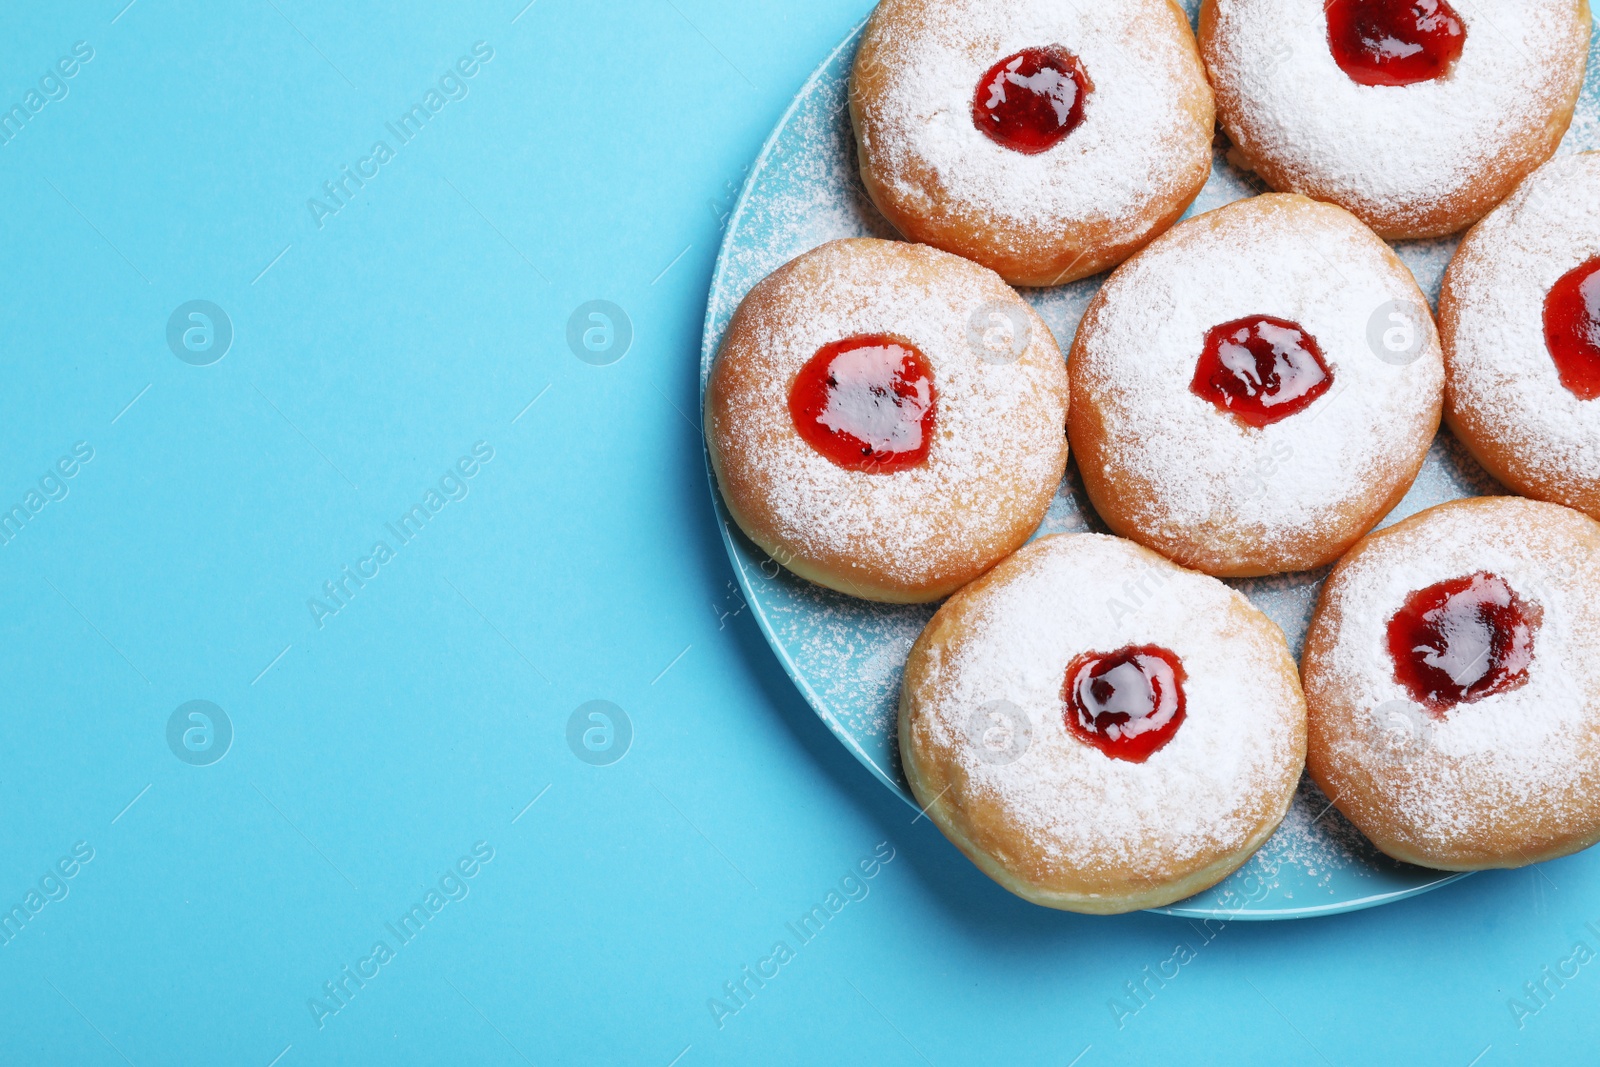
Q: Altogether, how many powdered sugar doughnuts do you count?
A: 7